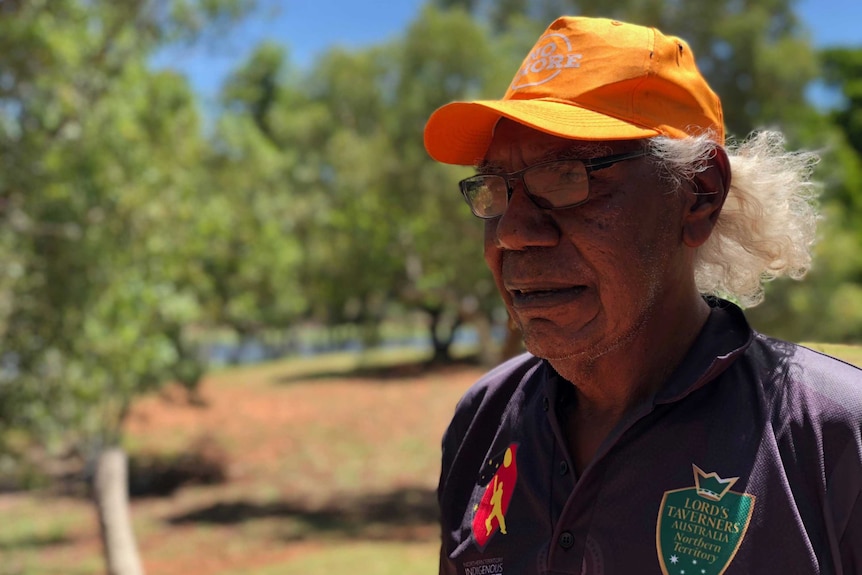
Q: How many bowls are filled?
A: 0